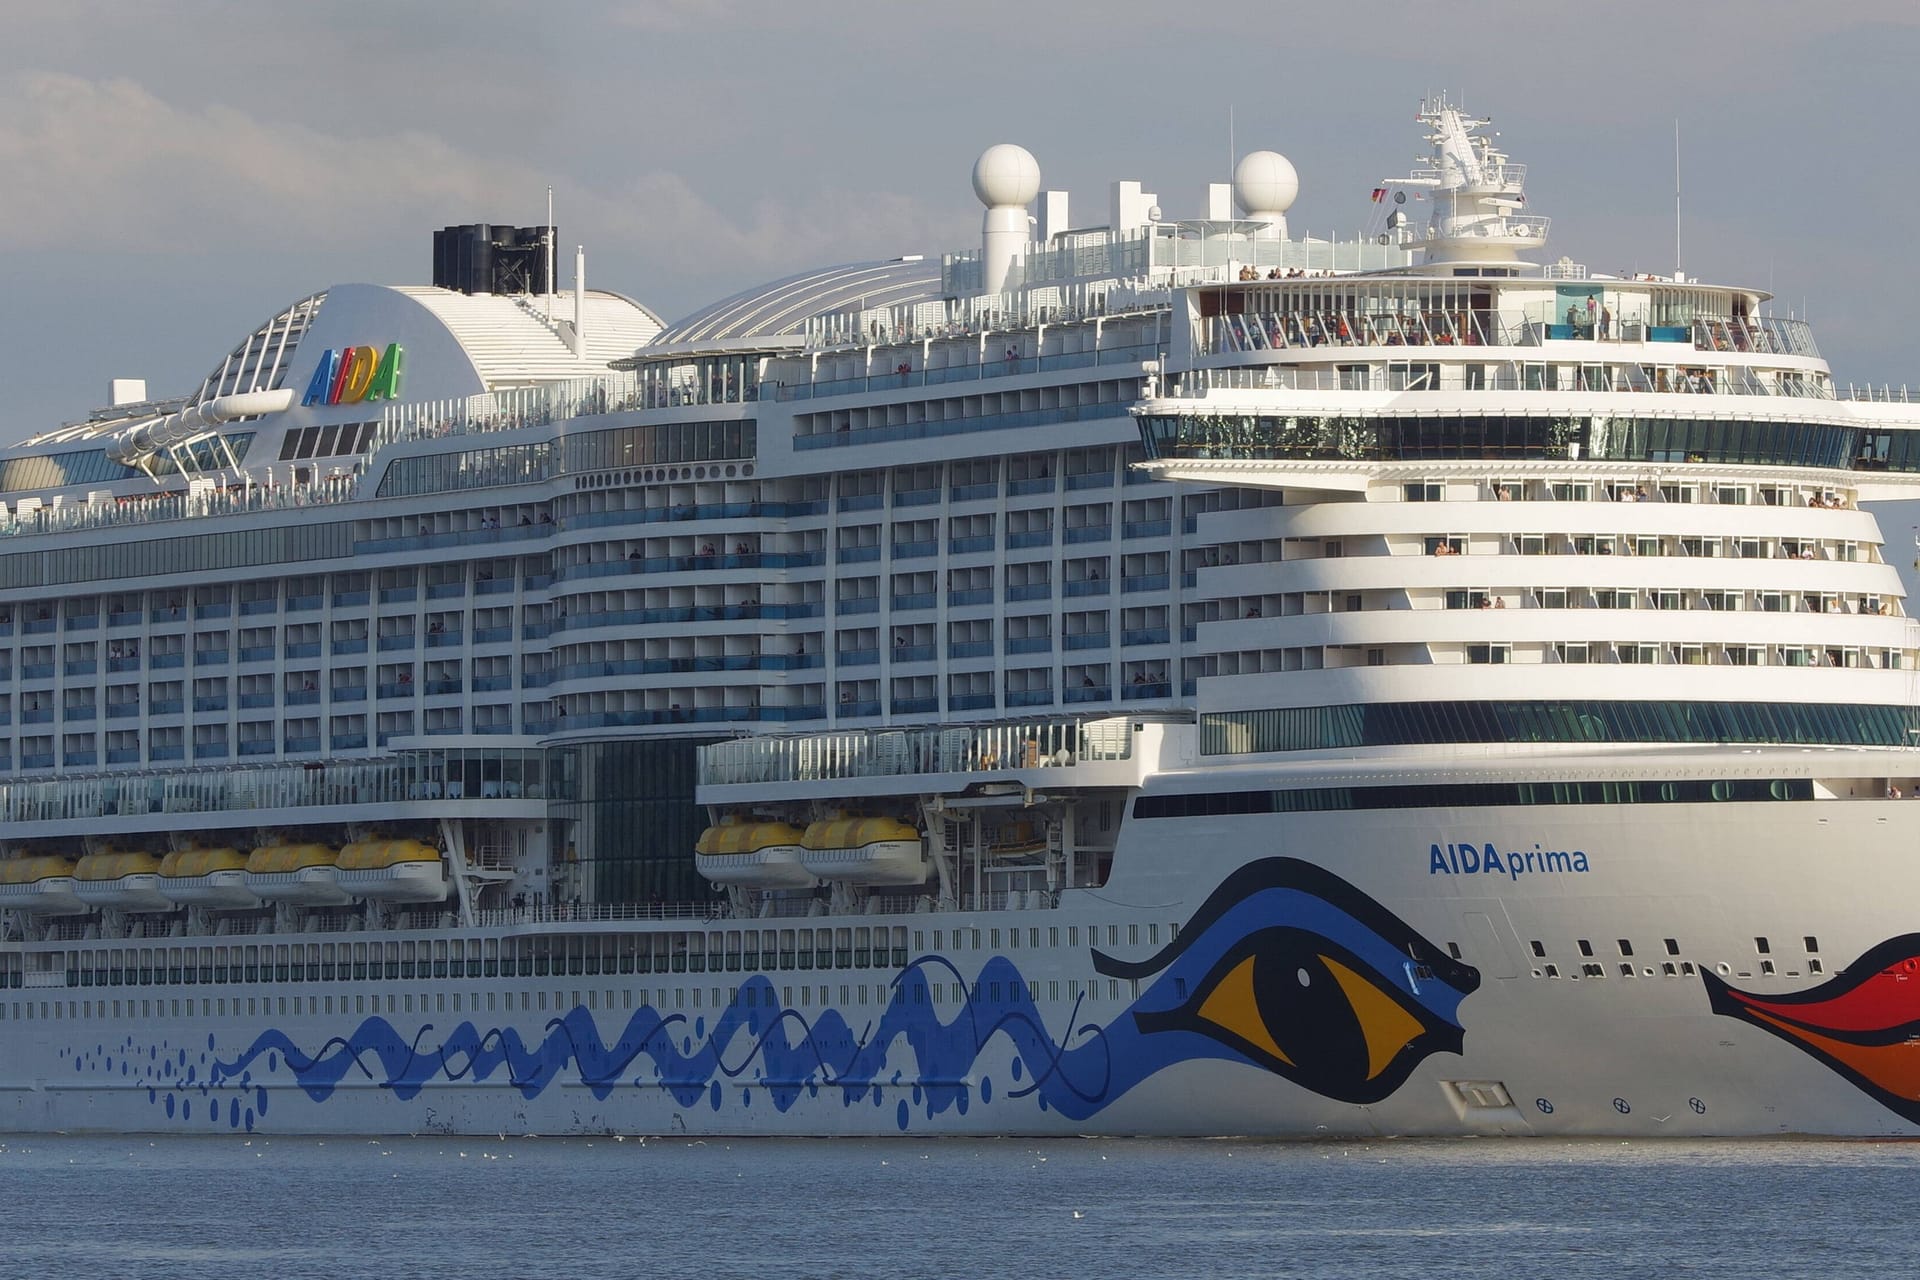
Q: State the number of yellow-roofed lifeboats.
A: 7